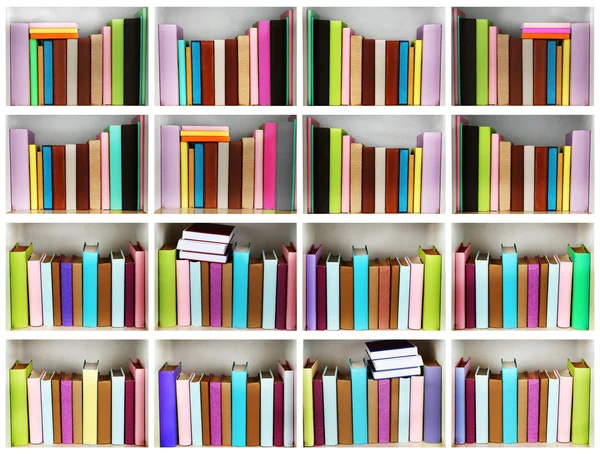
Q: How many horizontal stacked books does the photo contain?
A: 15